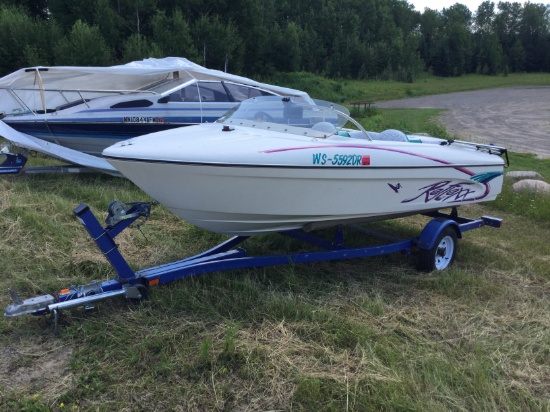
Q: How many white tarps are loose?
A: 1